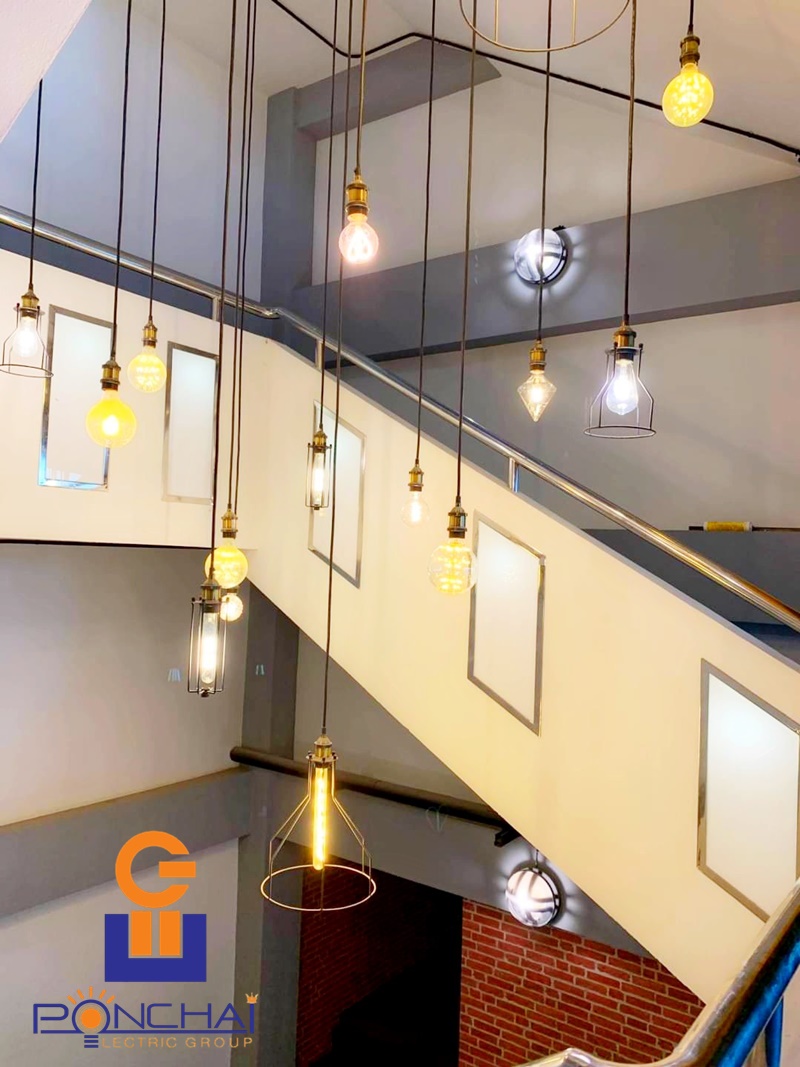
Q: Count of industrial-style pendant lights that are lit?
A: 14